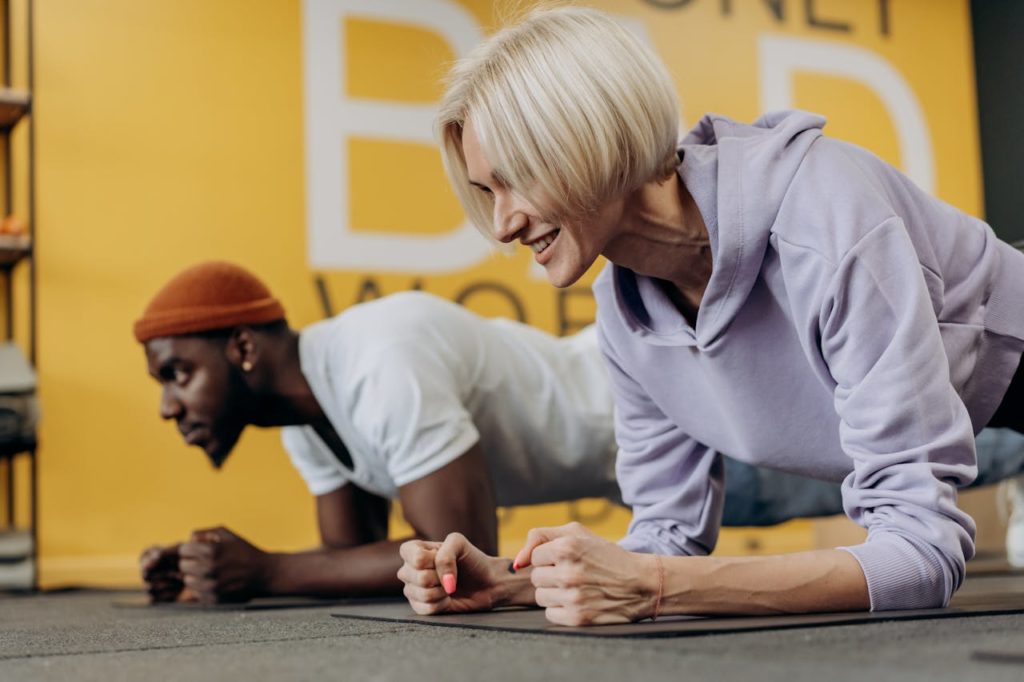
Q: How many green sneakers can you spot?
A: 0